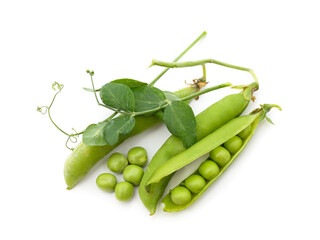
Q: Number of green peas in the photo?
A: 11